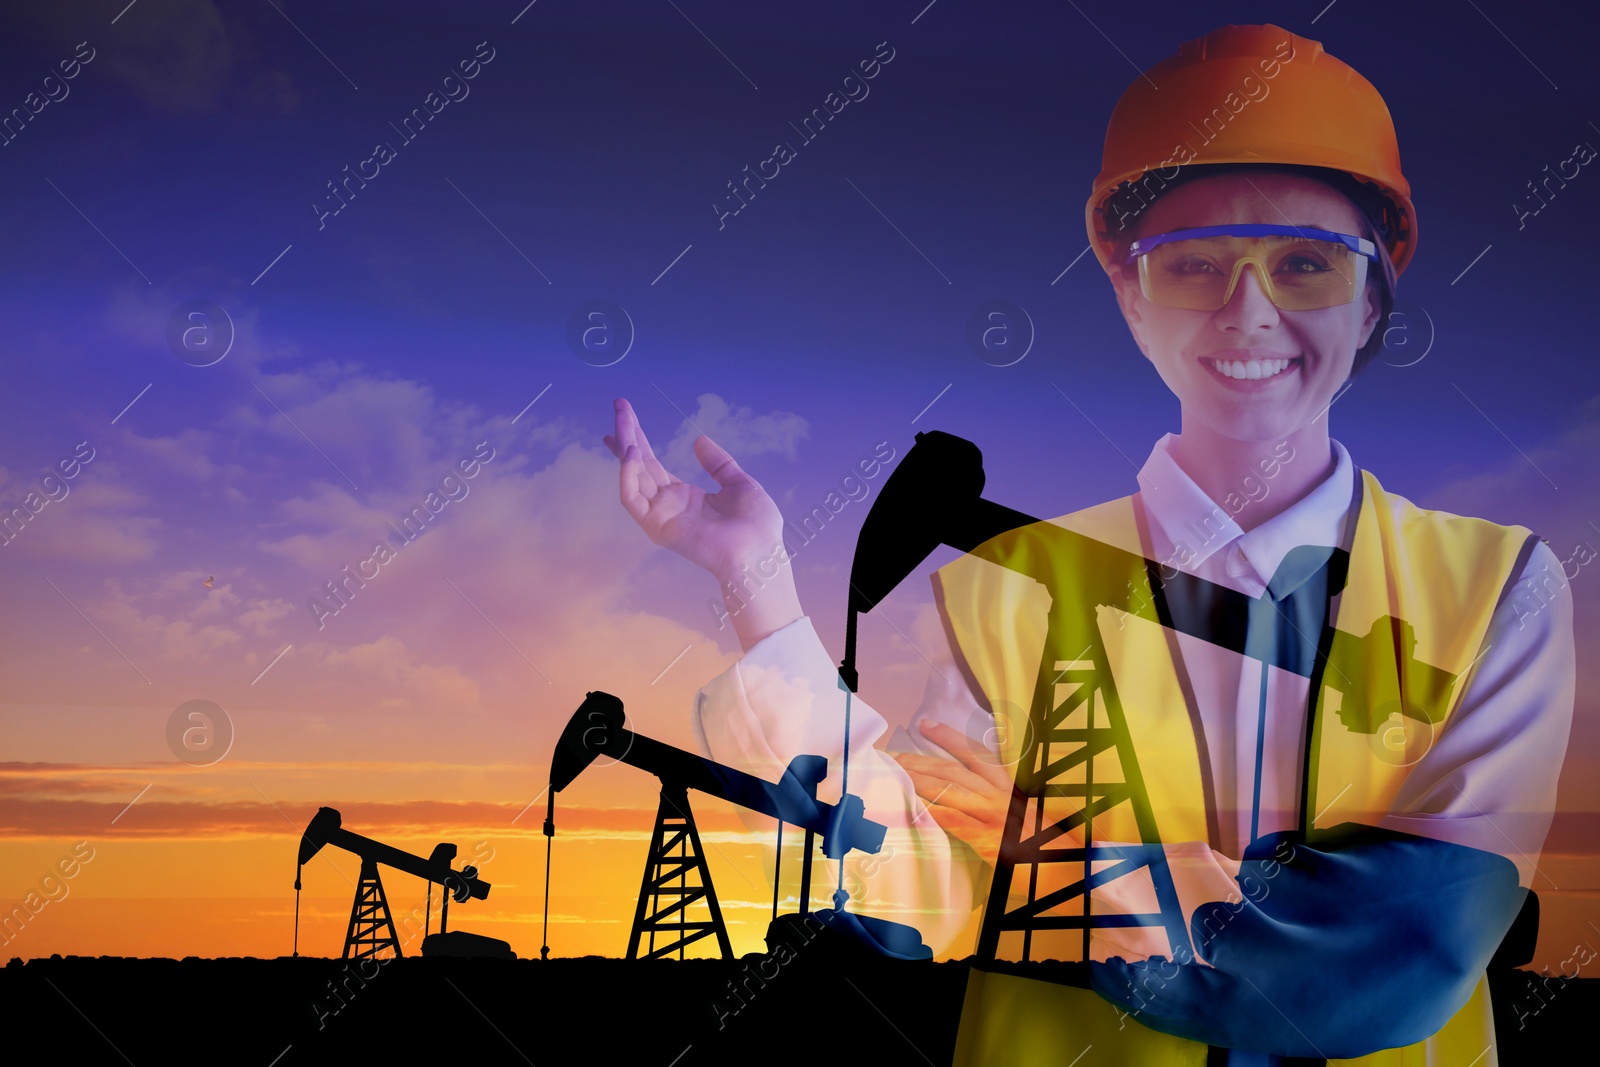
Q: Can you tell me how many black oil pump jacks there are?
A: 3